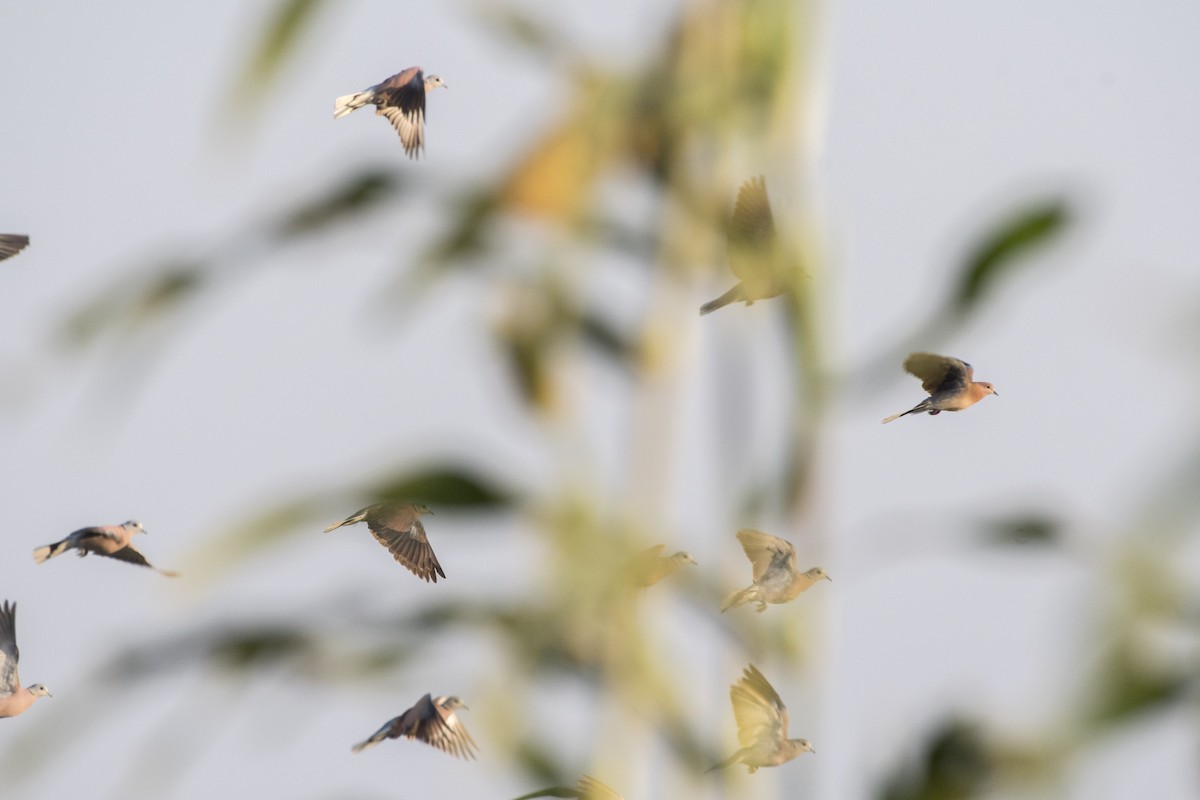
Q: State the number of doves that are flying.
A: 12